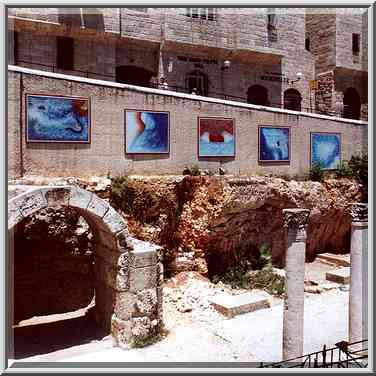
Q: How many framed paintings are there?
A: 5